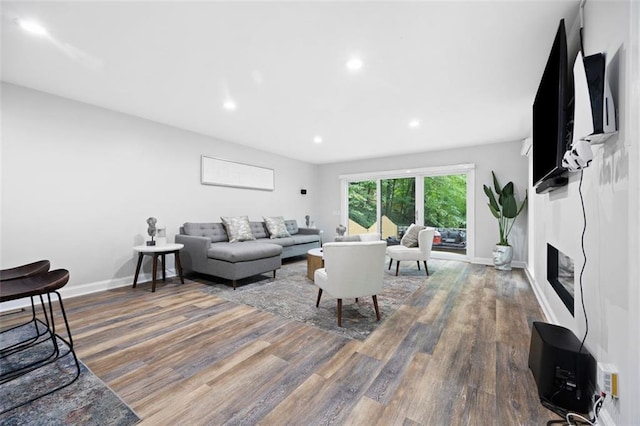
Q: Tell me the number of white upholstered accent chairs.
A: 2